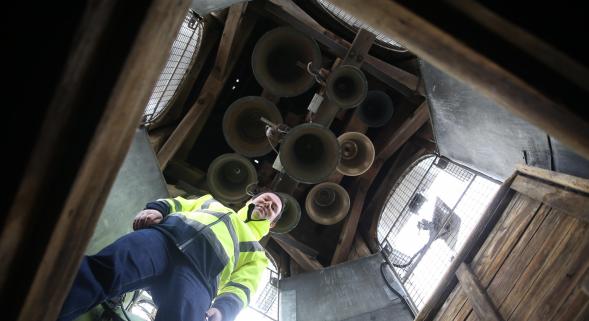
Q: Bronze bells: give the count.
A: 9